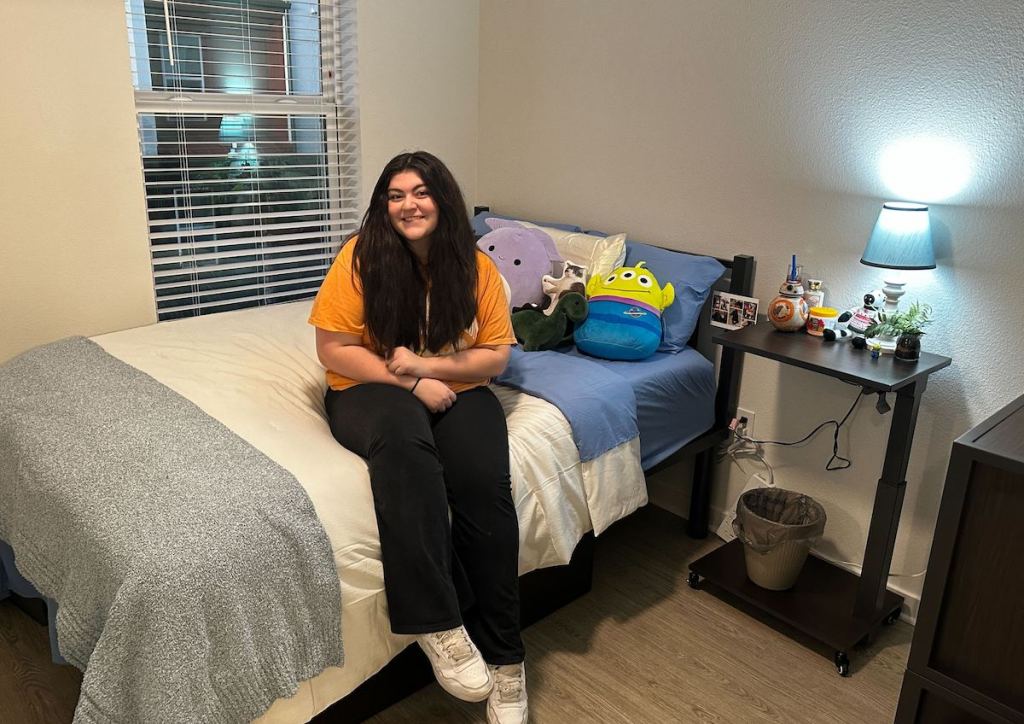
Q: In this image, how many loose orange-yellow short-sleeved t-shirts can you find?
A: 1